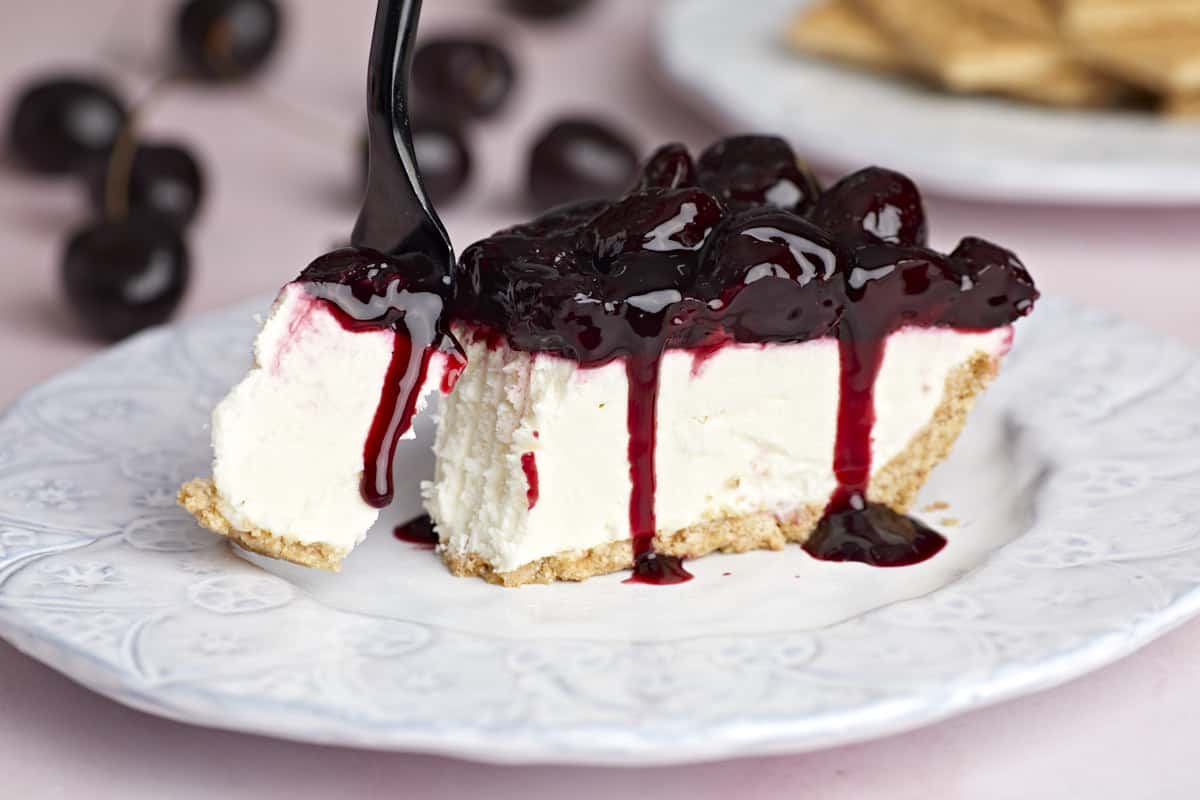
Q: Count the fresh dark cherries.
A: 8